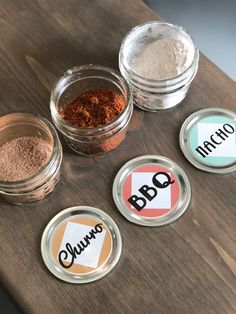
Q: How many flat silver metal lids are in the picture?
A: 3